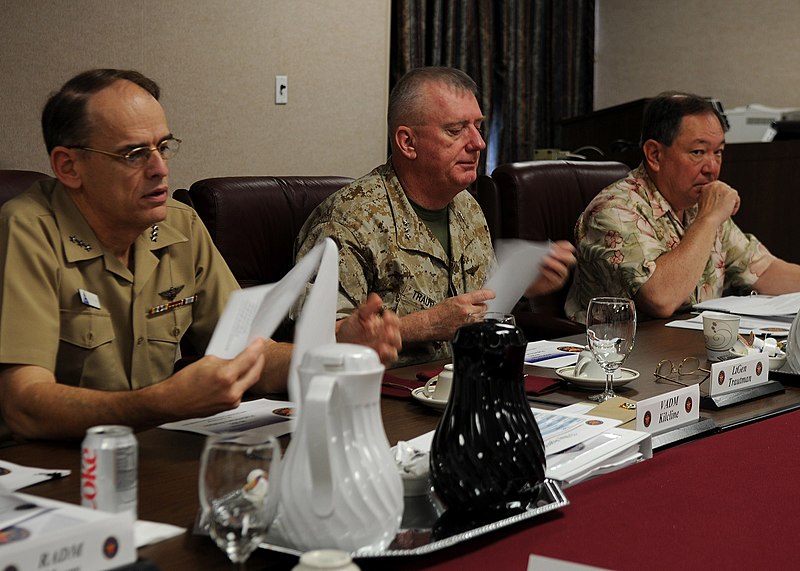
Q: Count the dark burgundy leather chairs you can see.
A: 3